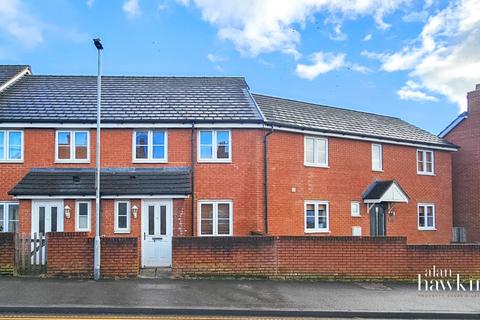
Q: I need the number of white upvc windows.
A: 14